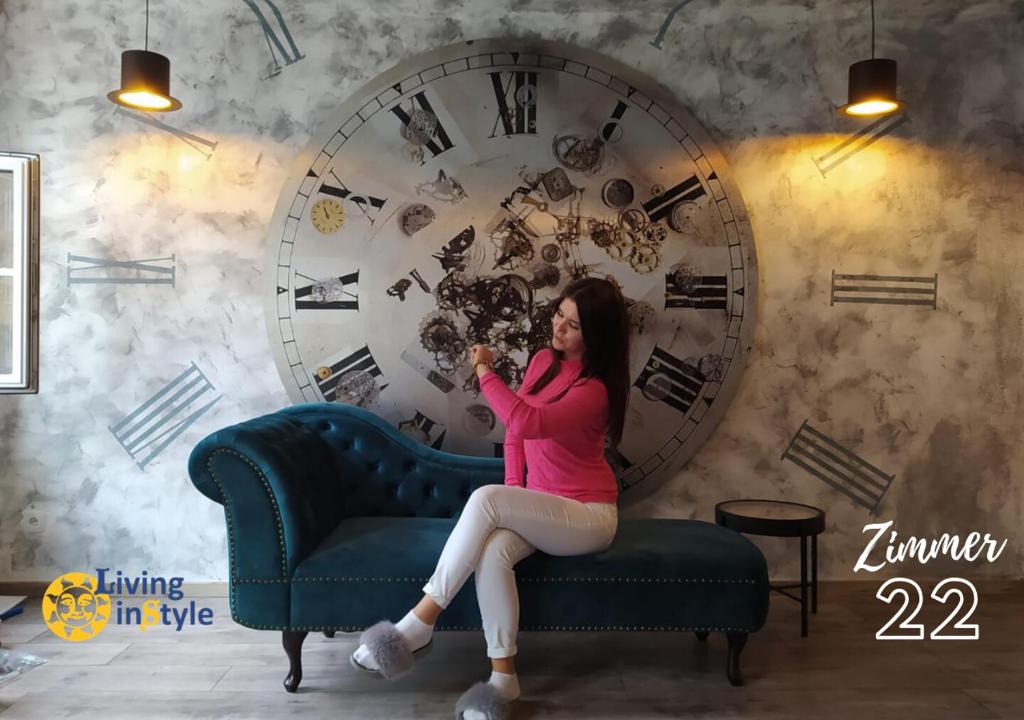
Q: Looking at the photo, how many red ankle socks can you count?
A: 0